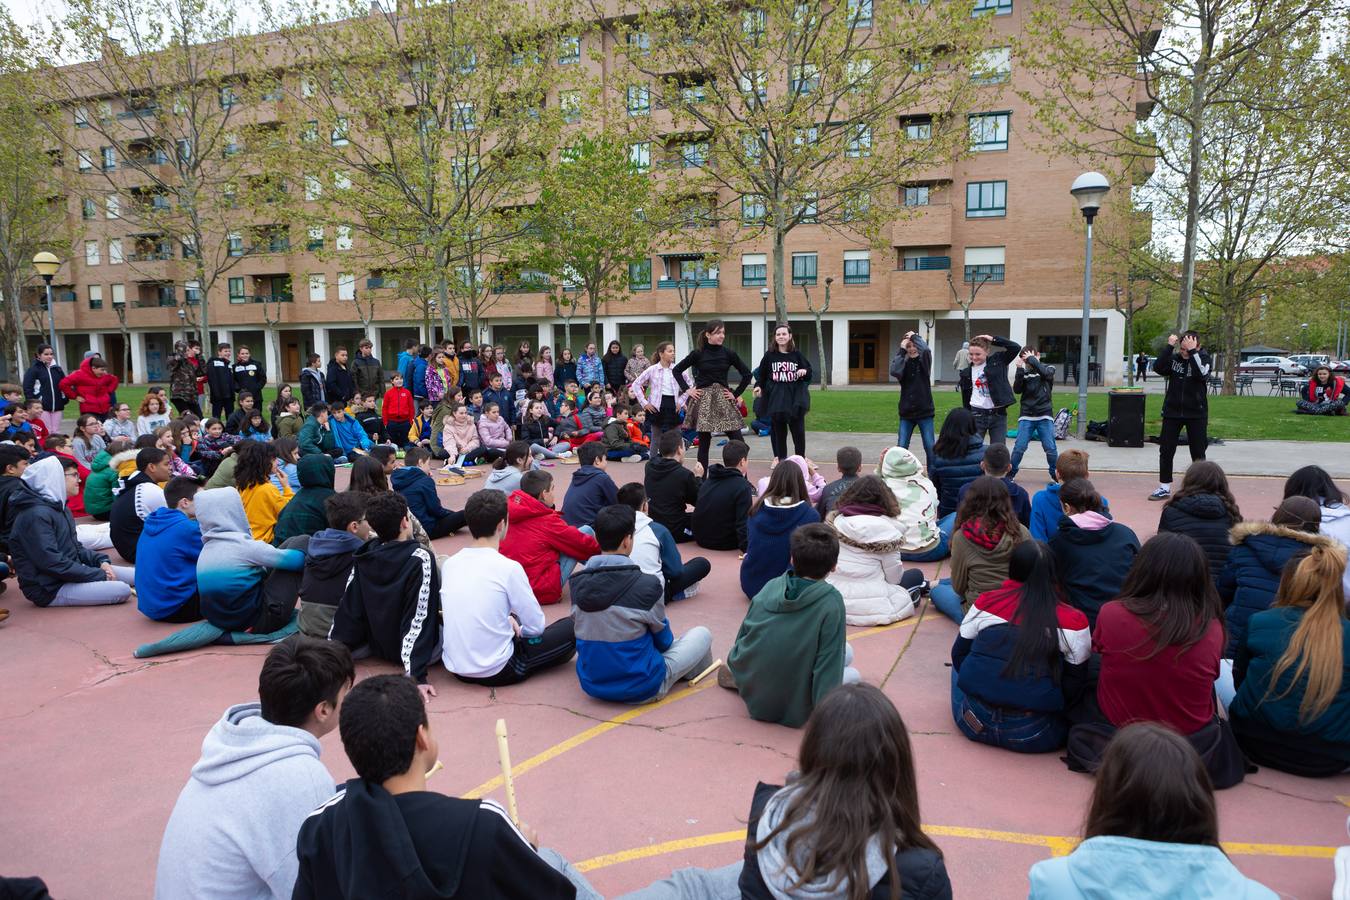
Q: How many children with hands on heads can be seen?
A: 4